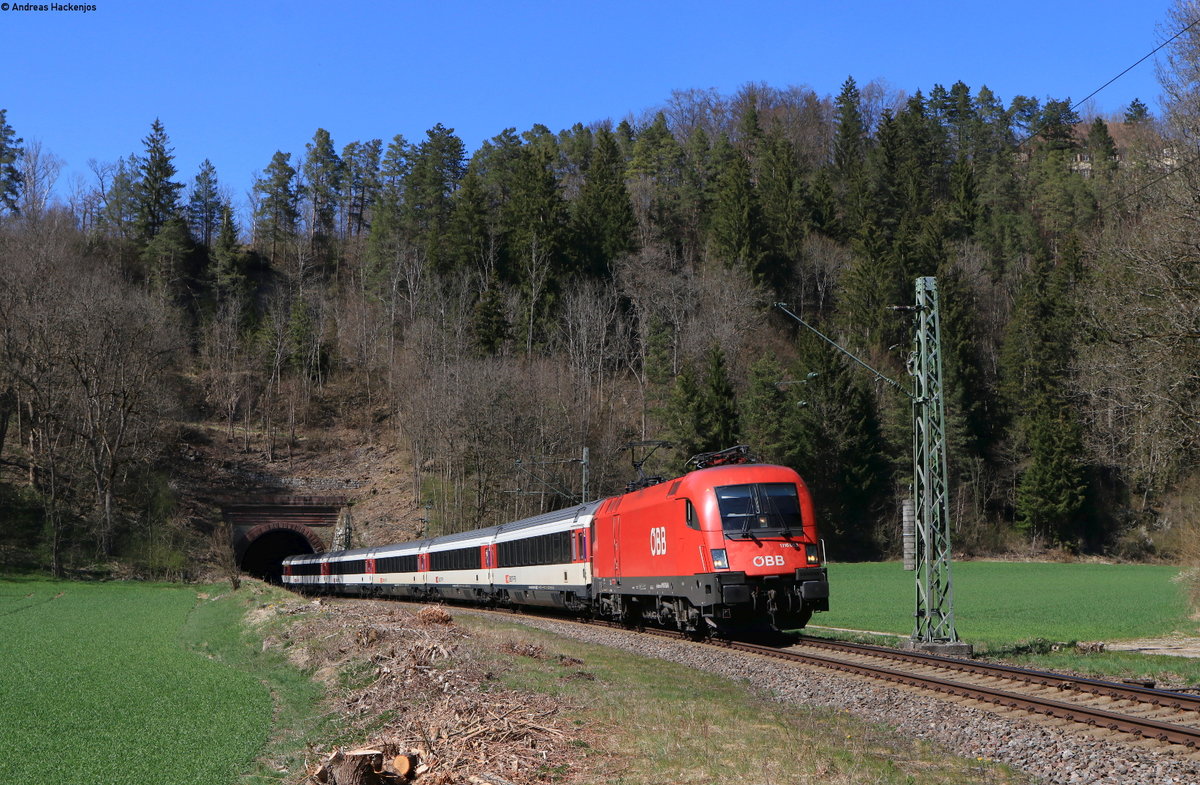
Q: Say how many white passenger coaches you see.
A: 5